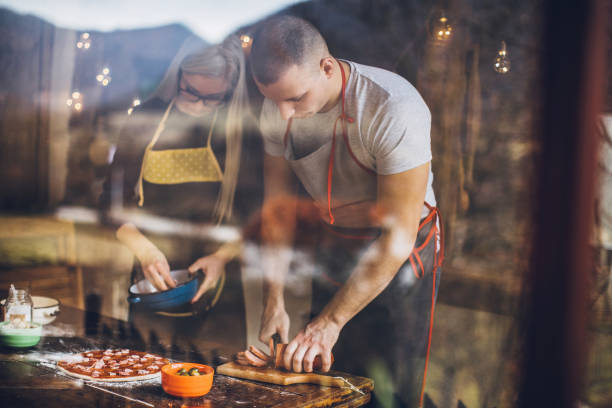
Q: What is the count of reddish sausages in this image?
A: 1